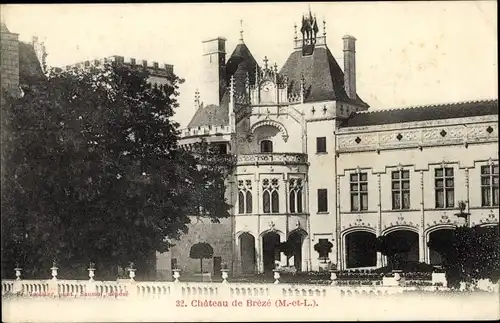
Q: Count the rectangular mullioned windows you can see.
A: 4